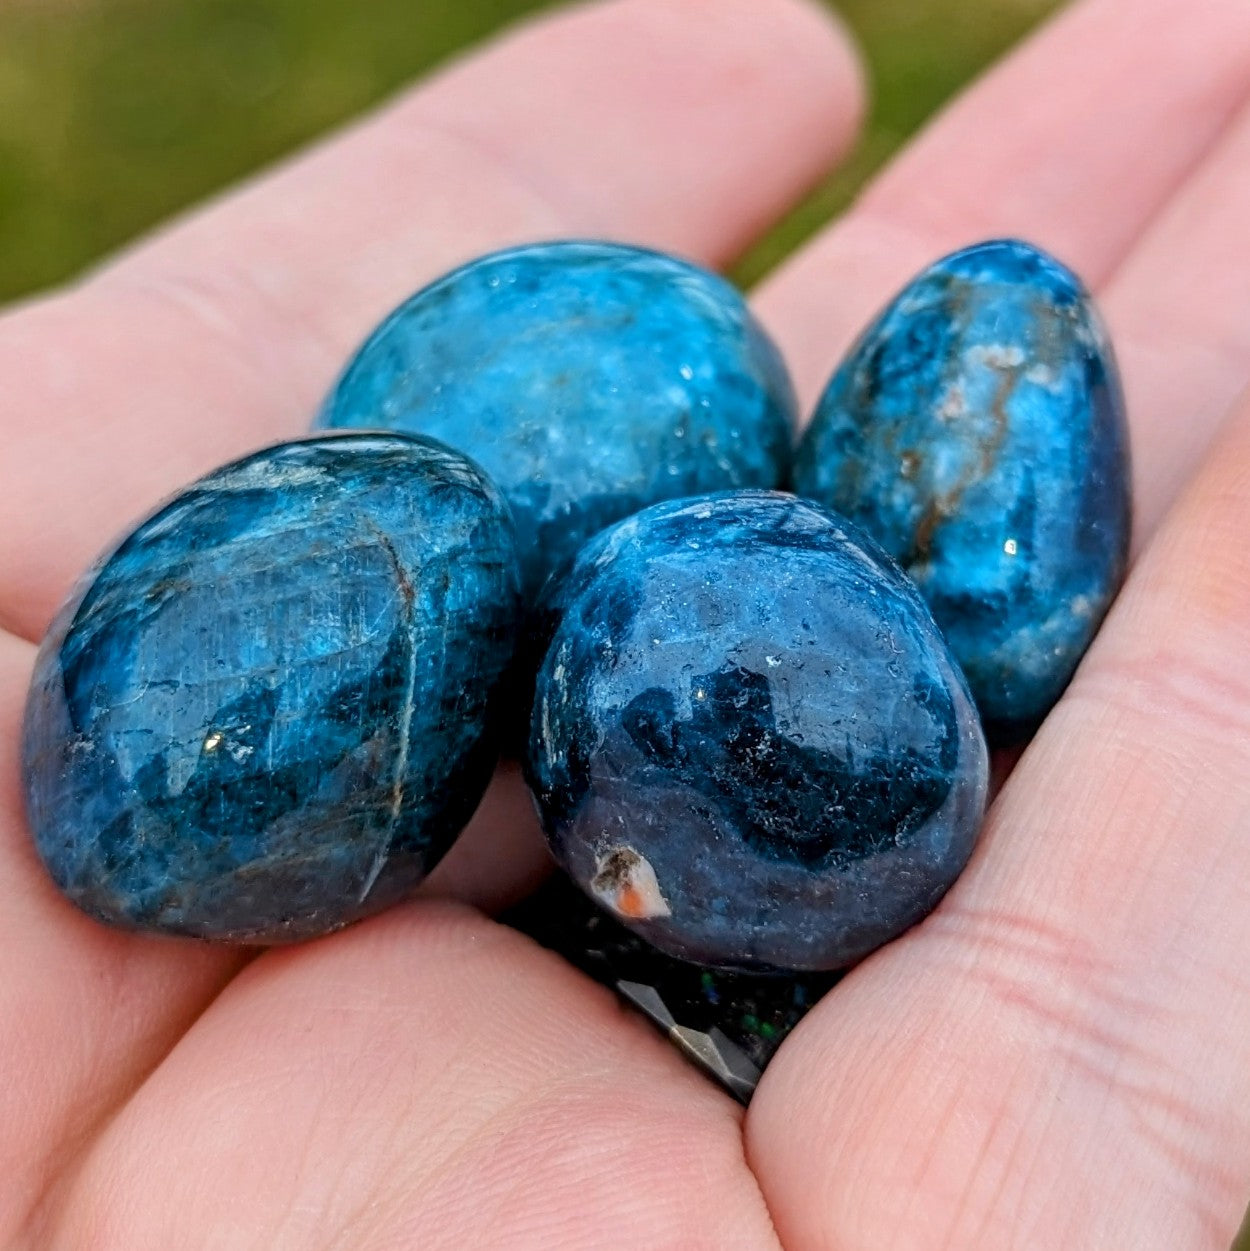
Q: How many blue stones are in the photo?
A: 4